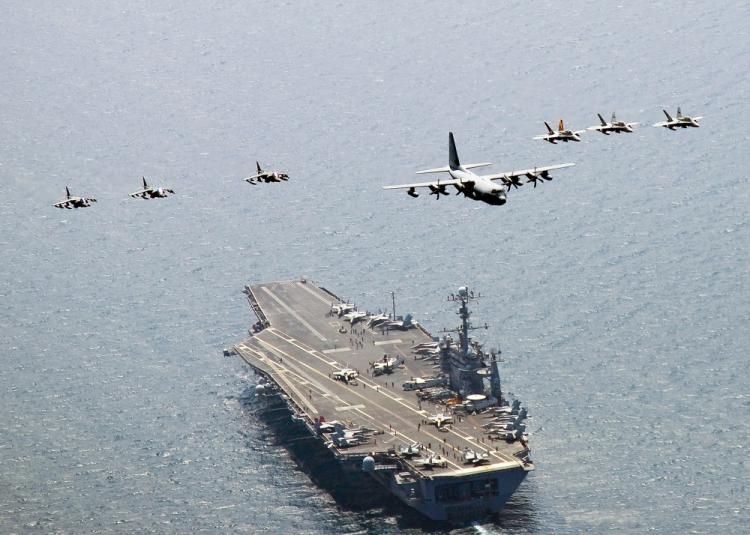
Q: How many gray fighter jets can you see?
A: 6